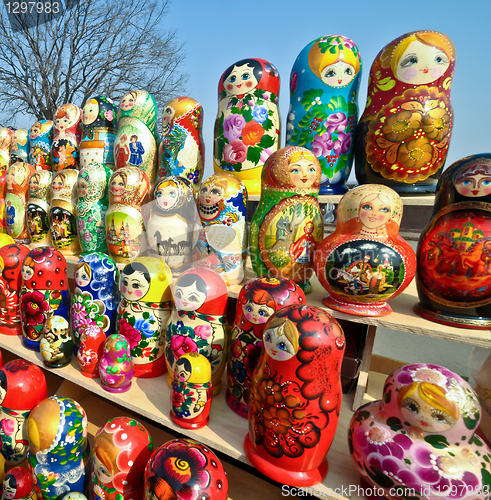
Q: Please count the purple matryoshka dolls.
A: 2